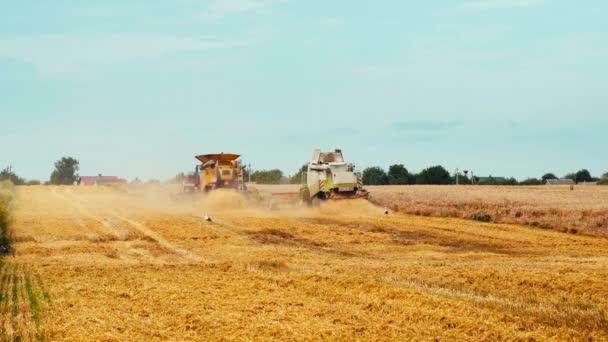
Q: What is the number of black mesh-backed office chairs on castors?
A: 0